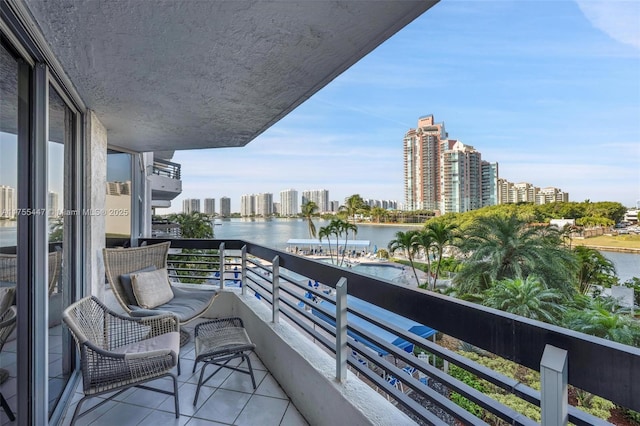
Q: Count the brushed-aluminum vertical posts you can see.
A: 5